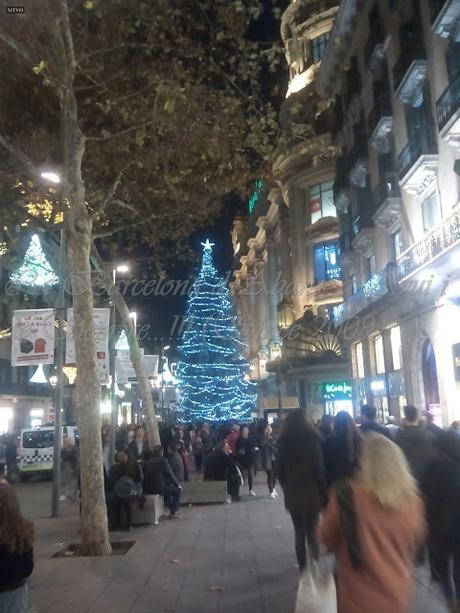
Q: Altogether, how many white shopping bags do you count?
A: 1